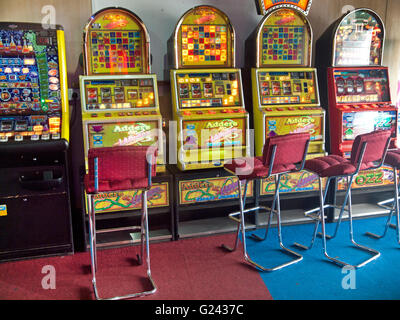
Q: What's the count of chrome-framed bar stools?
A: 4